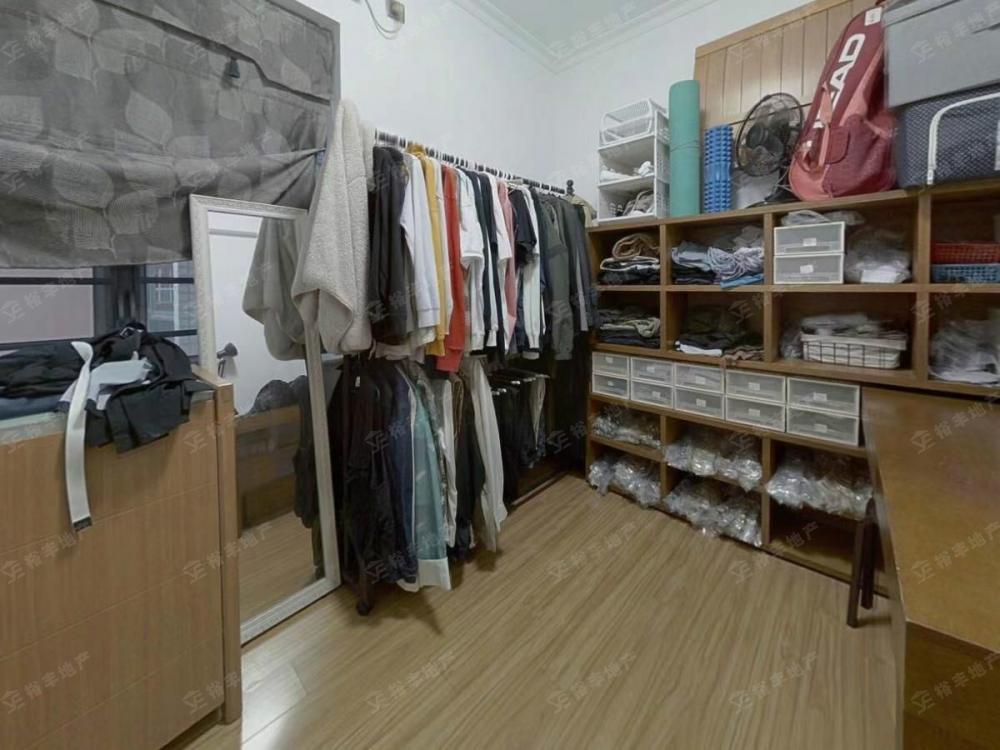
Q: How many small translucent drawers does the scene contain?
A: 12